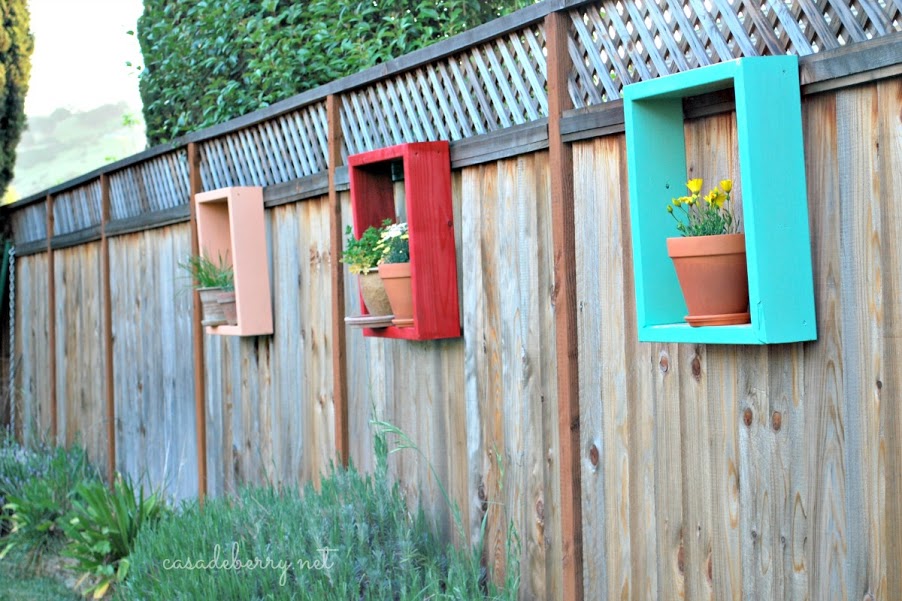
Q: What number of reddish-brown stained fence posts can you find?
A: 5